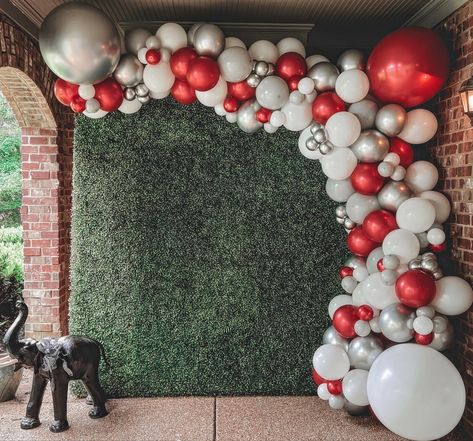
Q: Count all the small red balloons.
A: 11